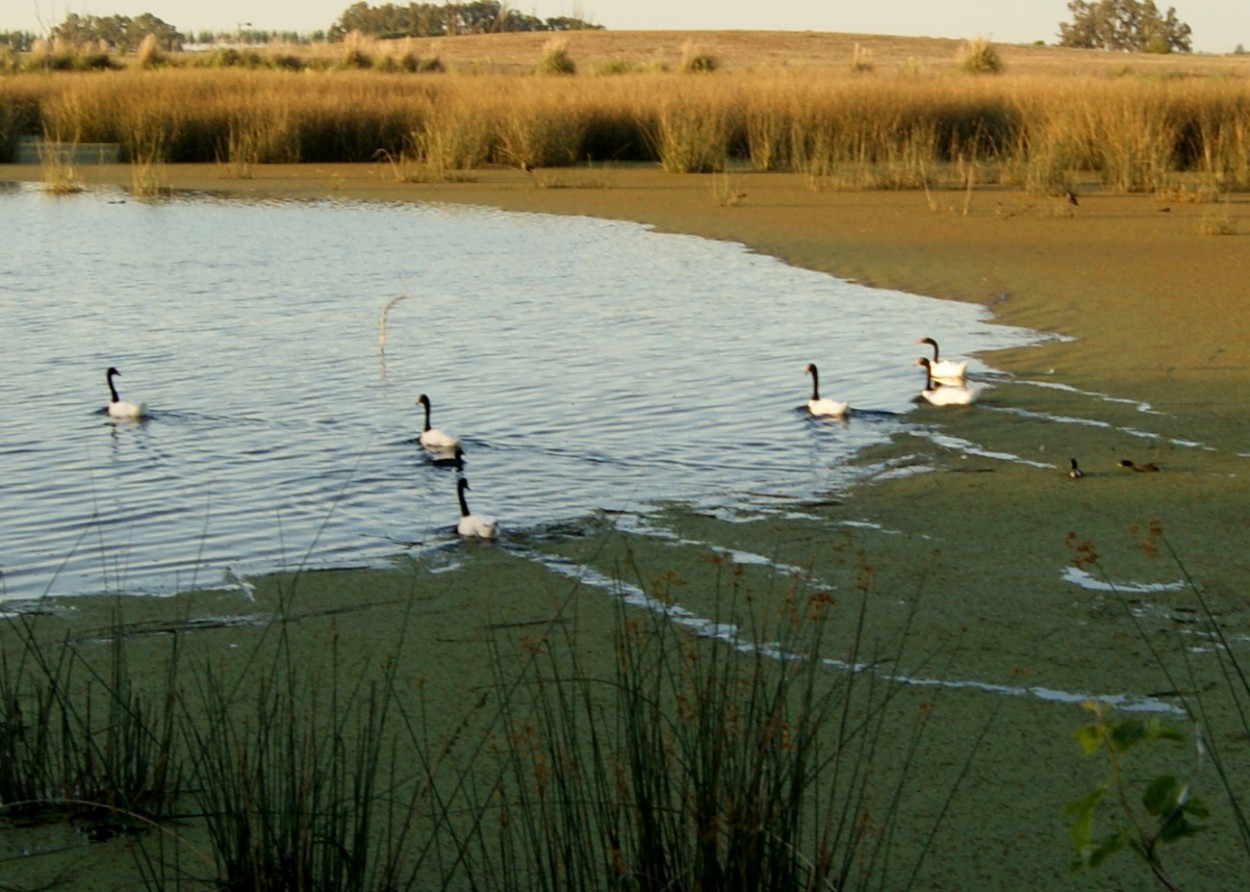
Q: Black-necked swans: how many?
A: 6